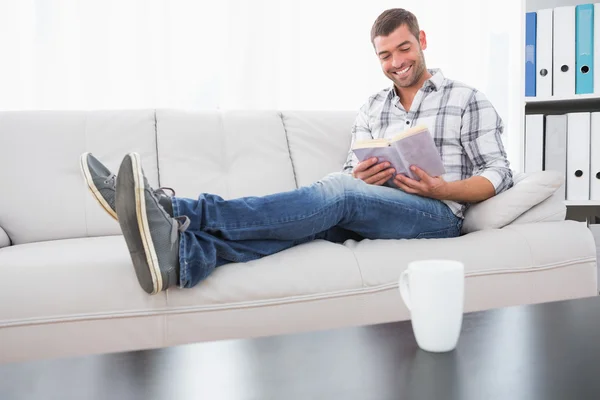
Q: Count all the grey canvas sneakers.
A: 2